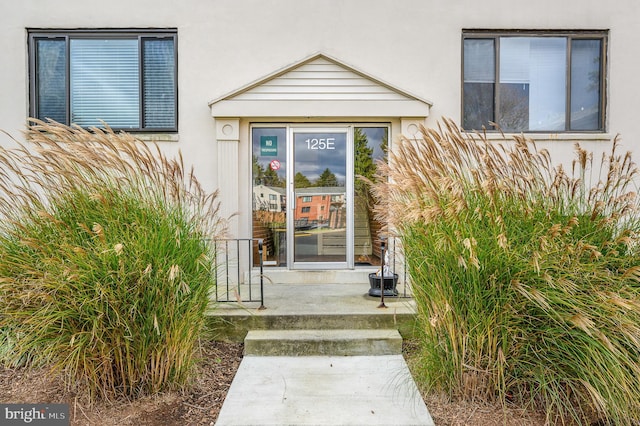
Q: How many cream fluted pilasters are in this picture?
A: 2